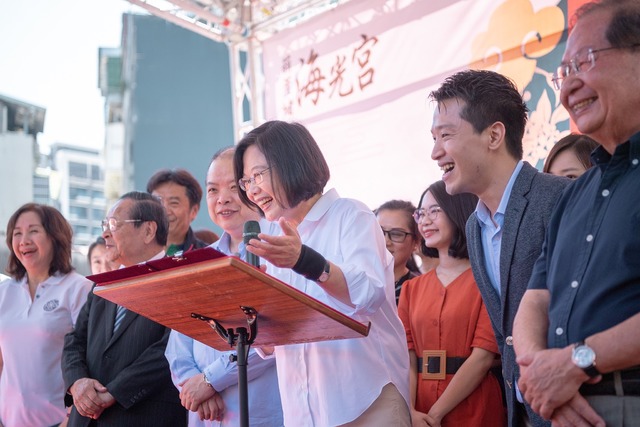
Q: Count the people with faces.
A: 11